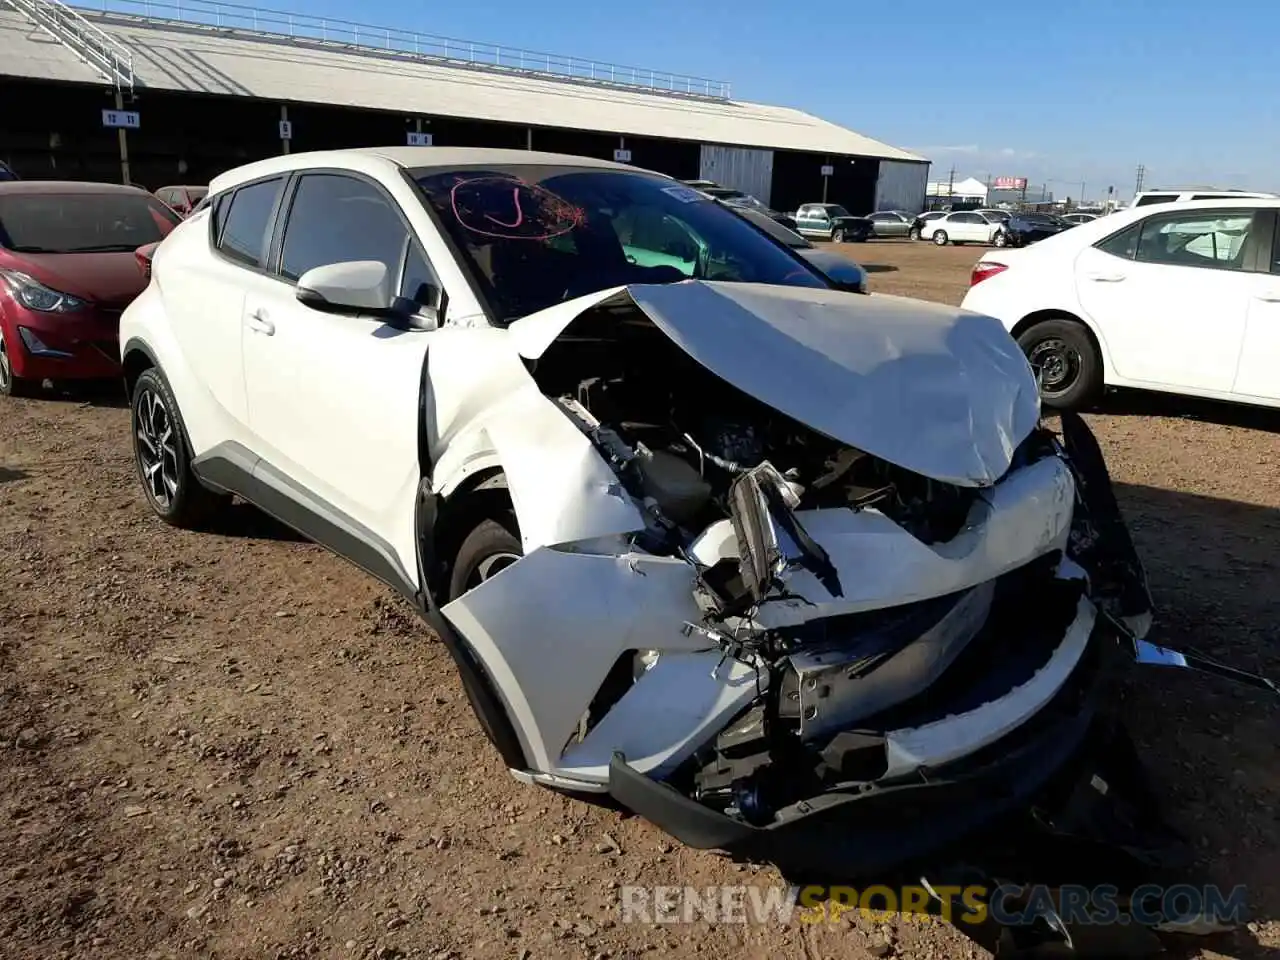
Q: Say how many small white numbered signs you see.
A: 5